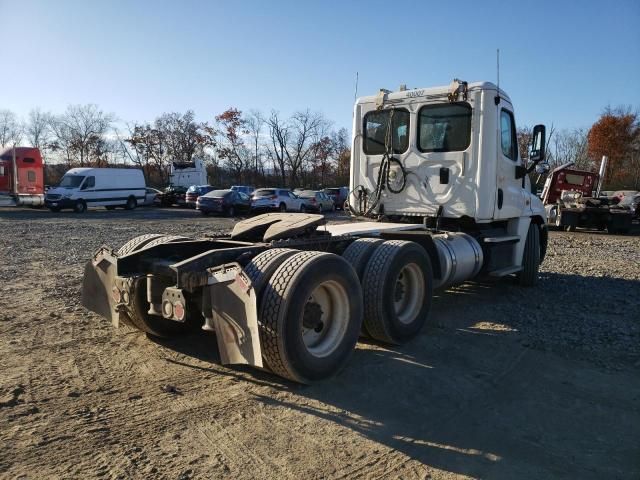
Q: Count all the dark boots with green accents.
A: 0